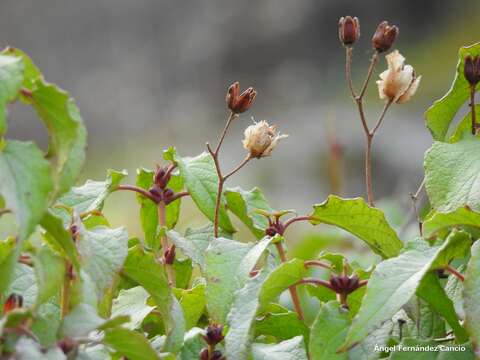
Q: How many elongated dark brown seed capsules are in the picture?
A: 4